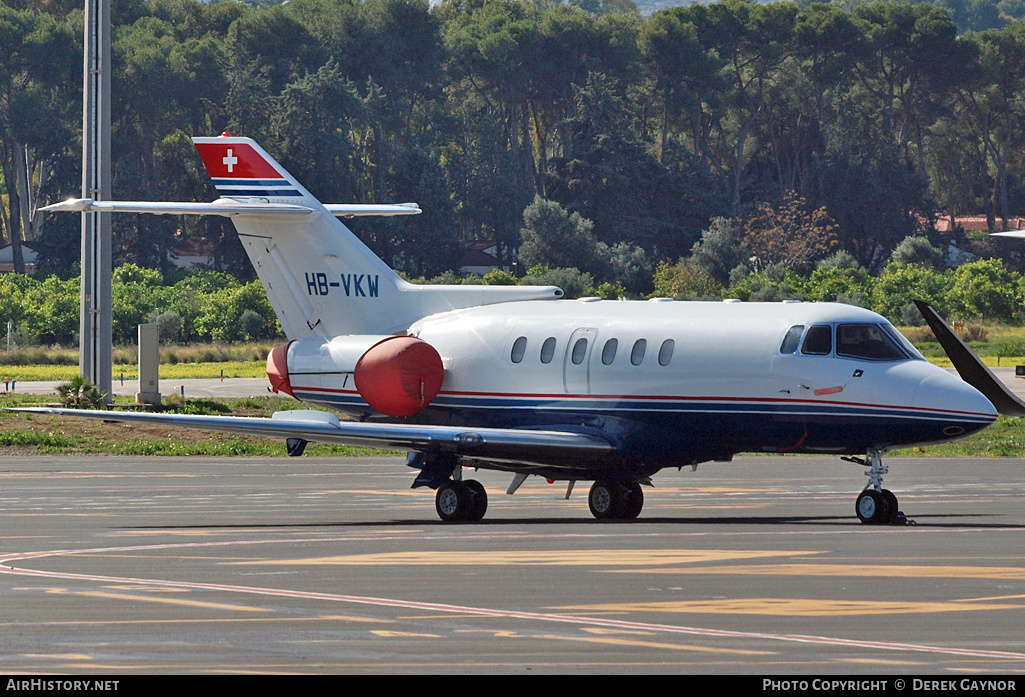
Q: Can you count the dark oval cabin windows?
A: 6